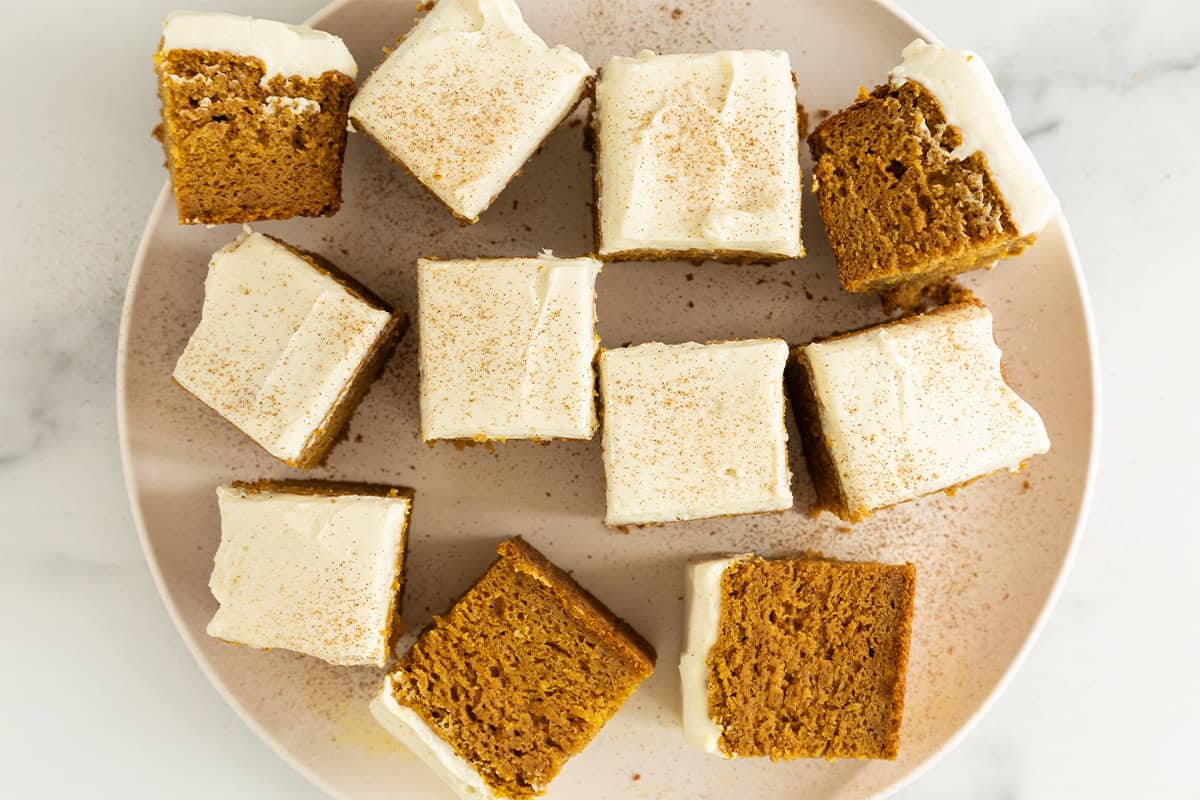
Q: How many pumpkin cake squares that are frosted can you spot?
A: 11